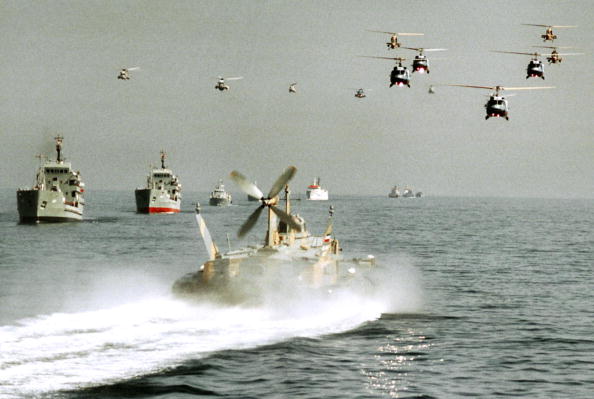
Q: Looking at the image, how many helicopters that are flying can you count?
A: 12